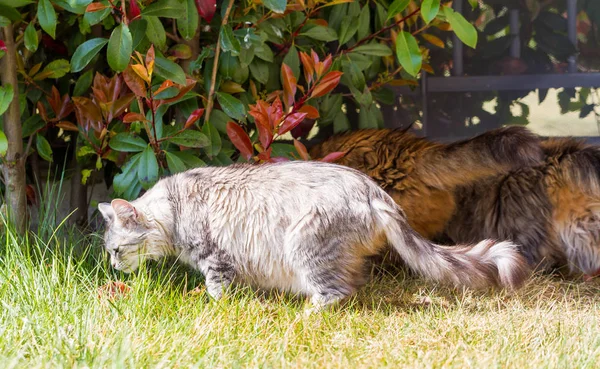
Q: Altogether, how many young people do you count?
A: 0